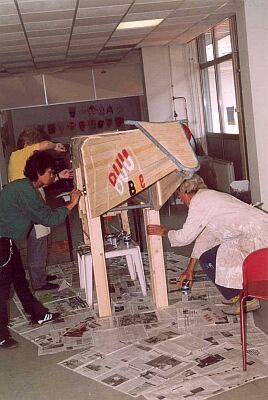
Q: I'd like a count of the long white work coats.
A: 1